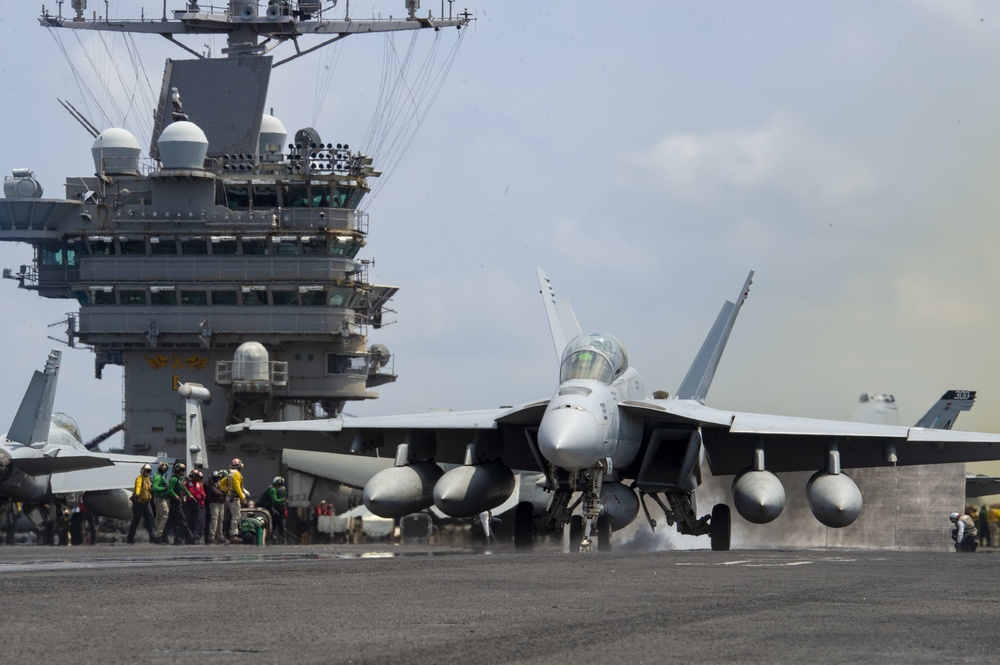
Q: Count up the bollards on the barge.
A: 0